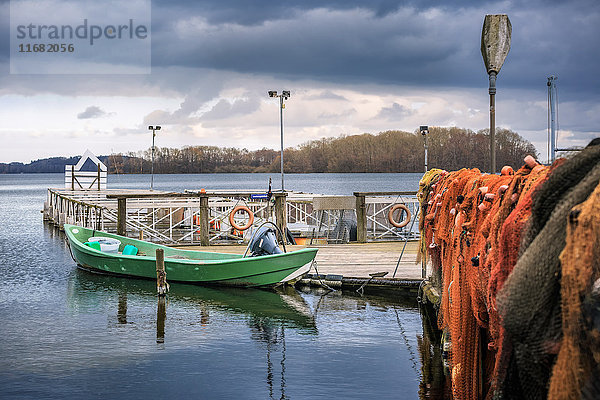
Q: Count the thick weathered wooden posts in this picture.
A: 5